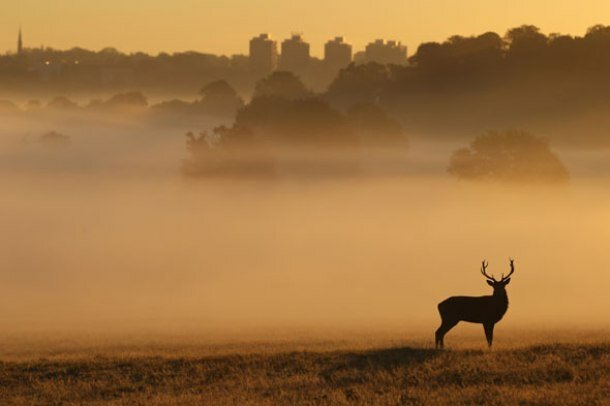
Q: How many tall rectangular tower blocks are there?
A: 4